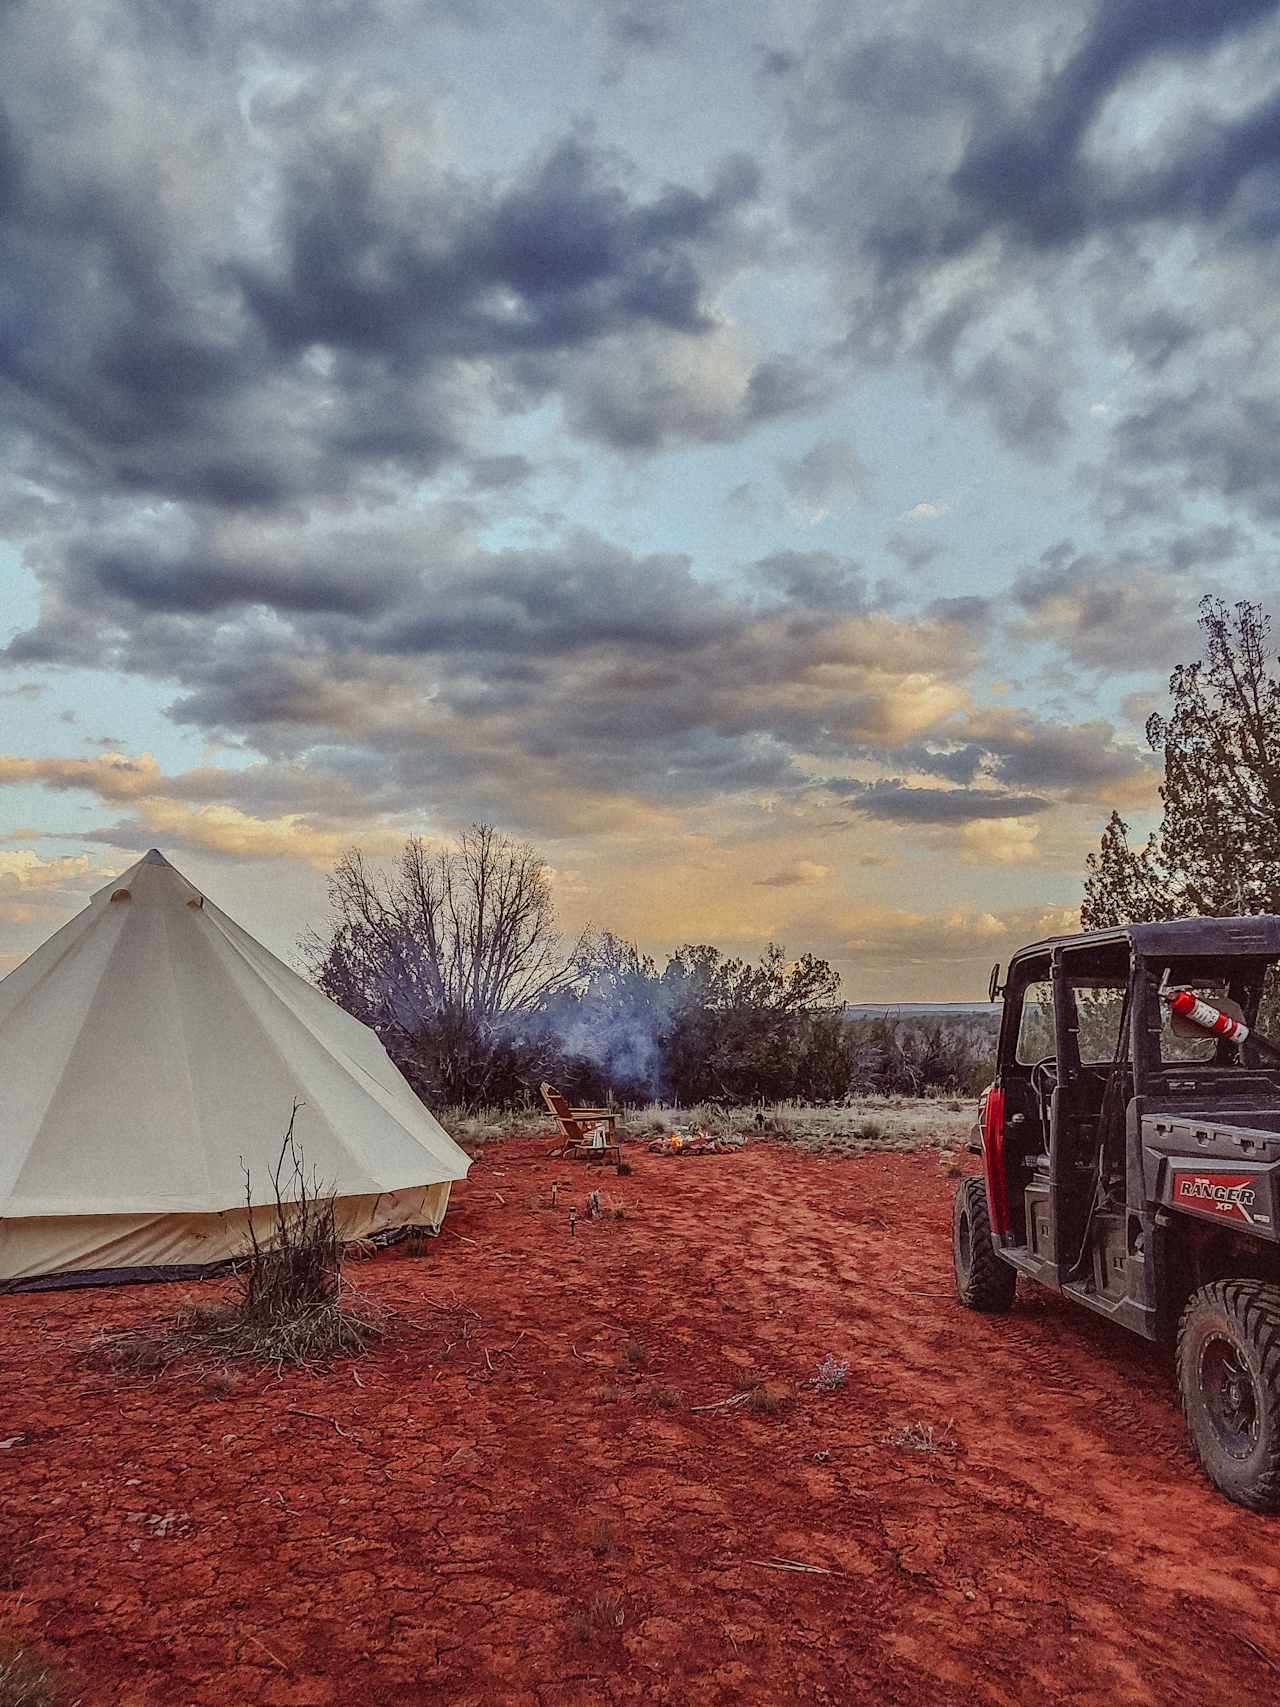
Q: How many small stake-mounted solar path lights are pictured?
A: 2